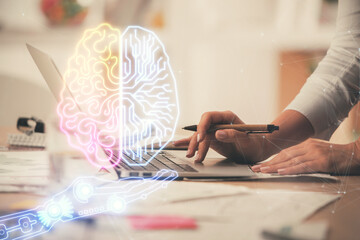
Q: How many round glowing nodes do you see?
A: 3